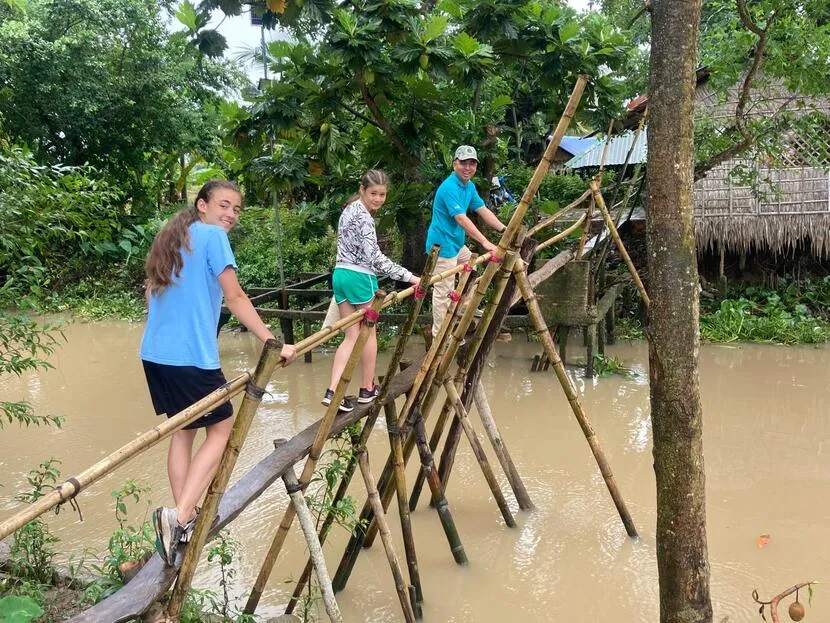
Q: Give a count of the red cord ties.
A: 5